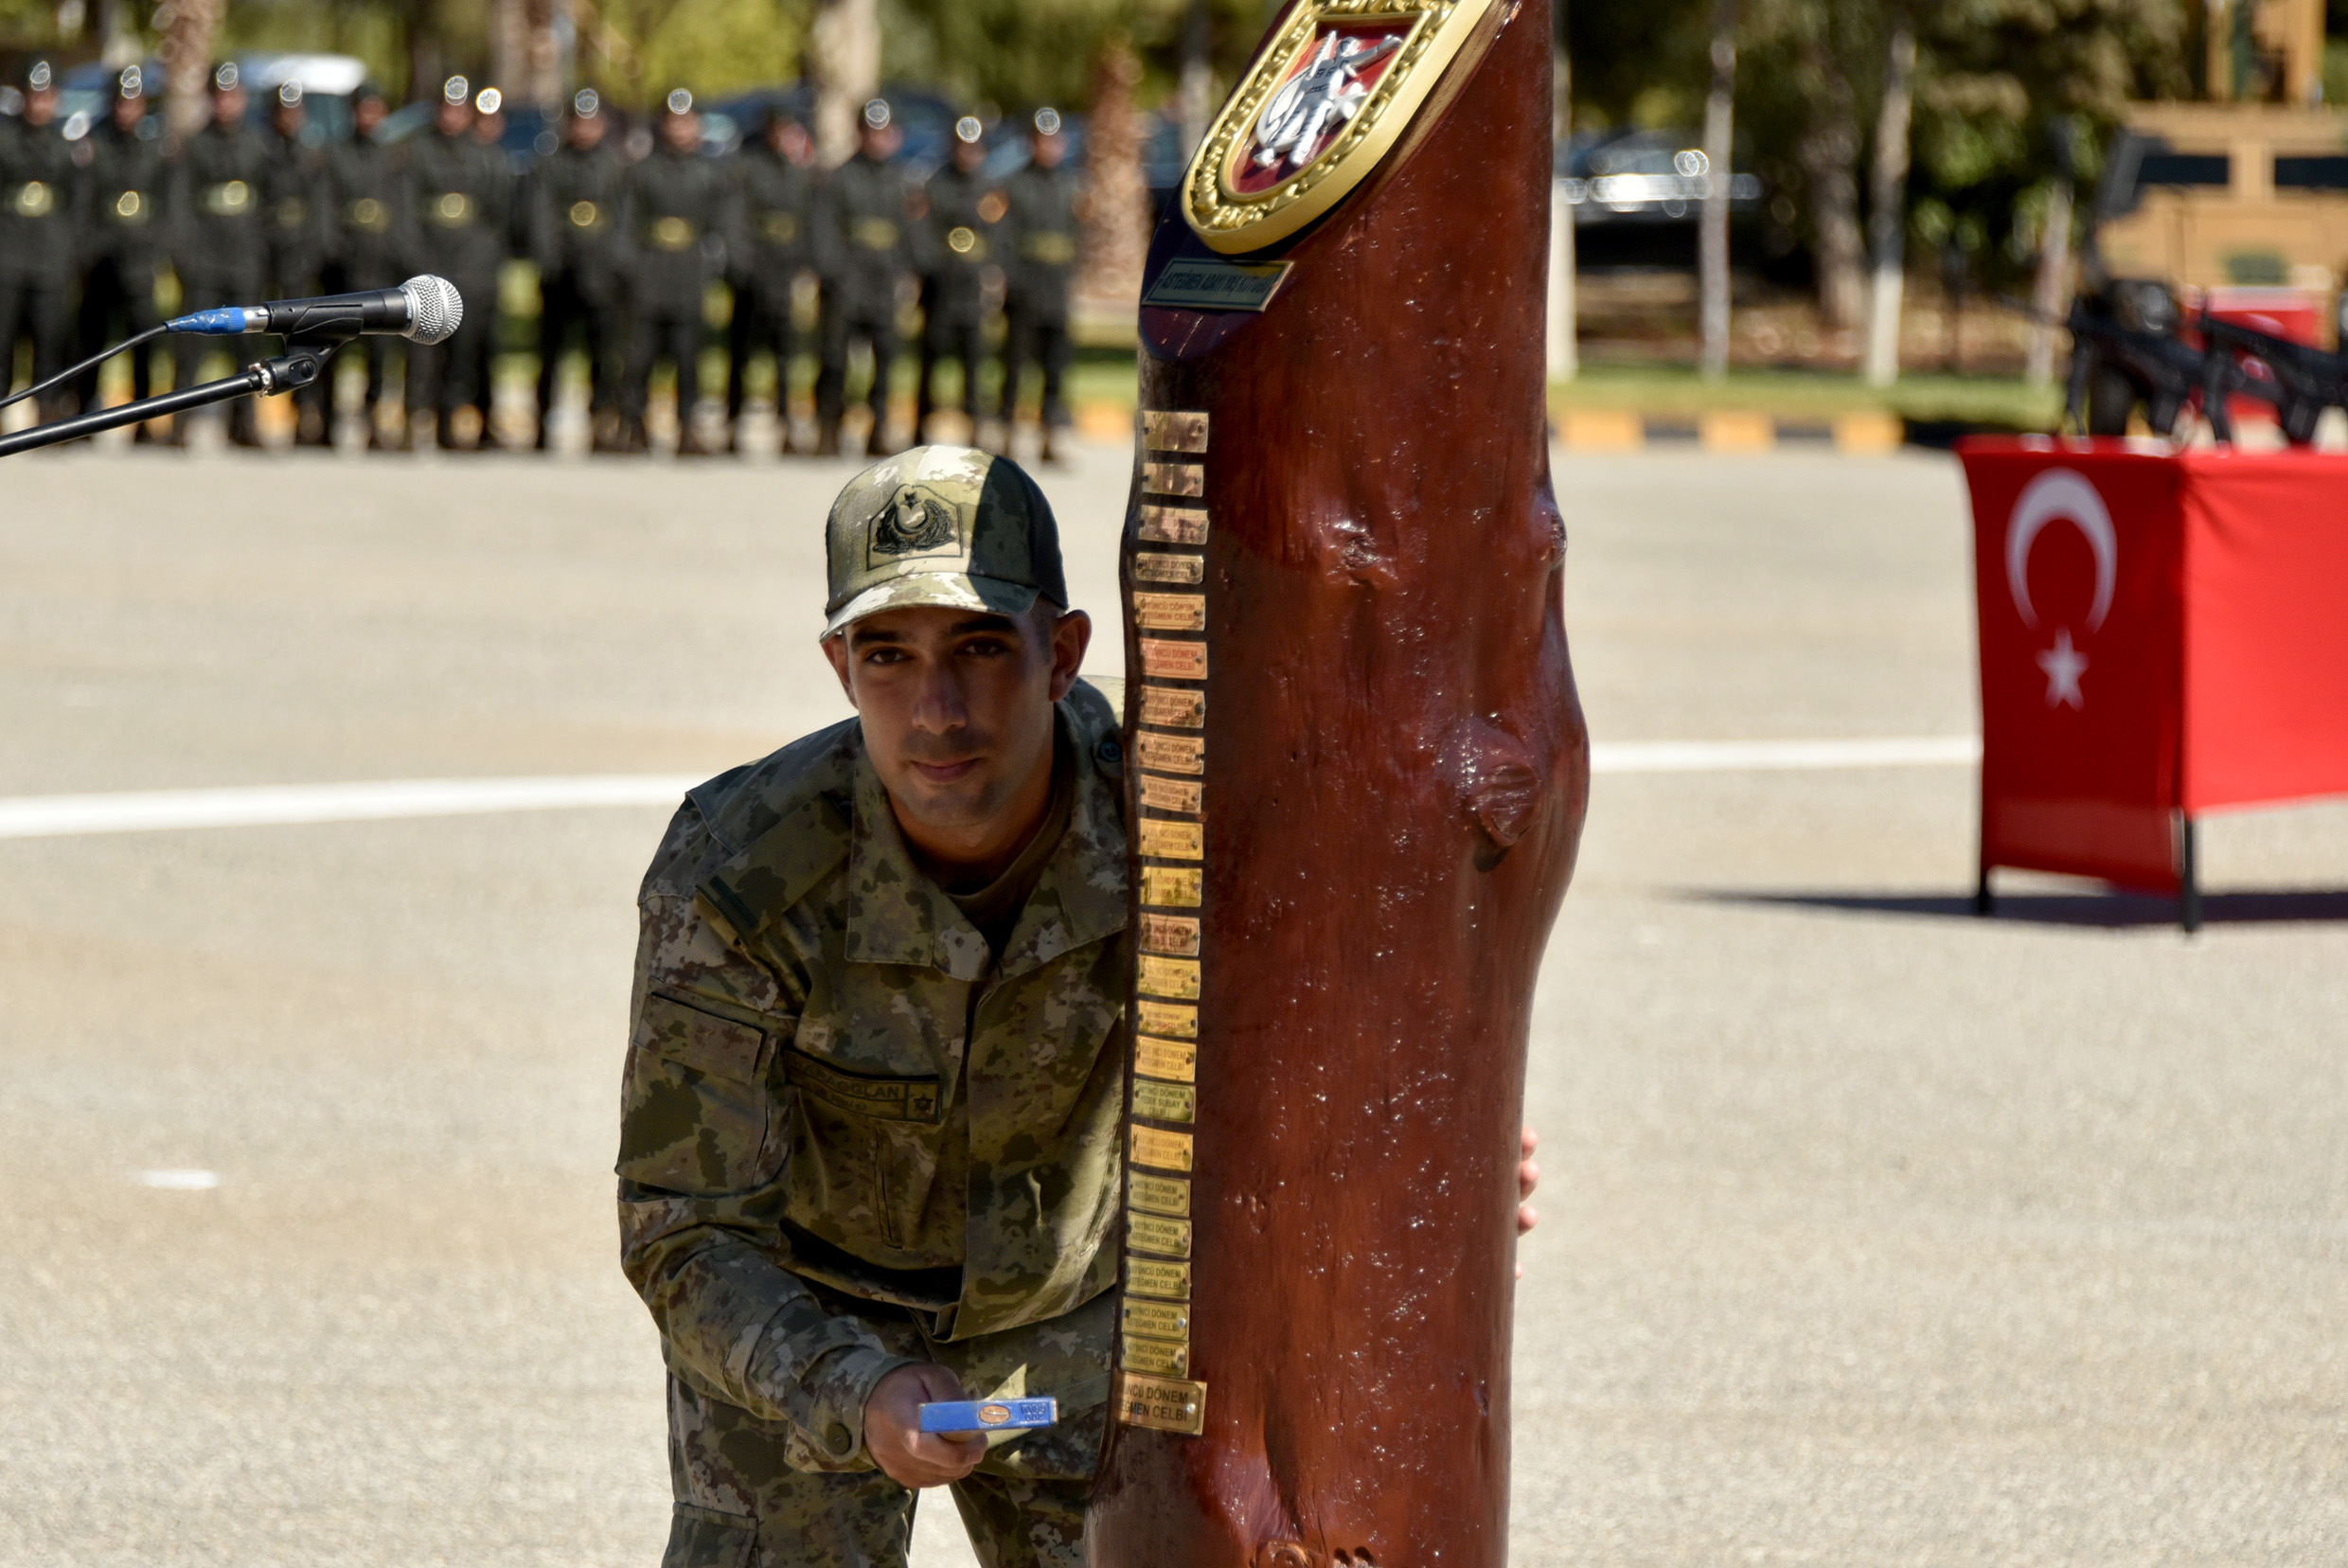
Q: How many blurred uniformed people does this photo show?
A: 13